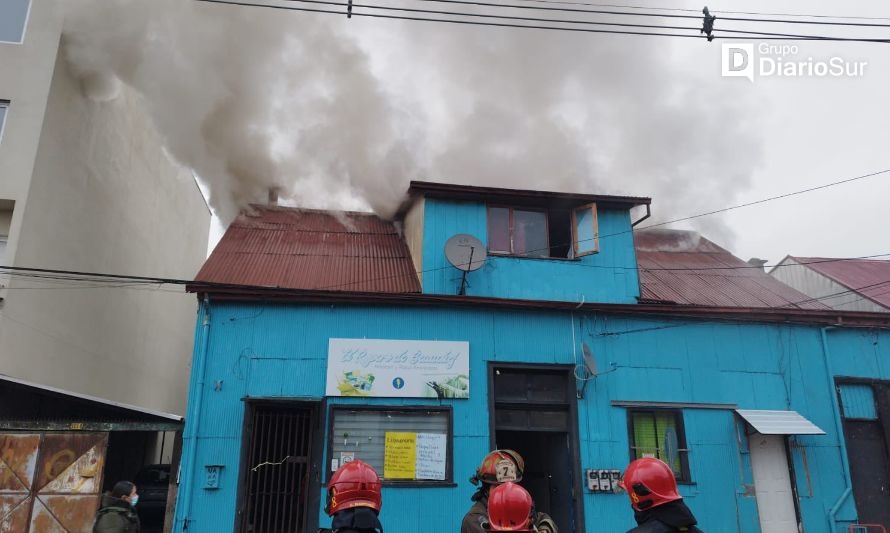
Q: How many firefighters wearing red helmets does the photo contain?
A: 3